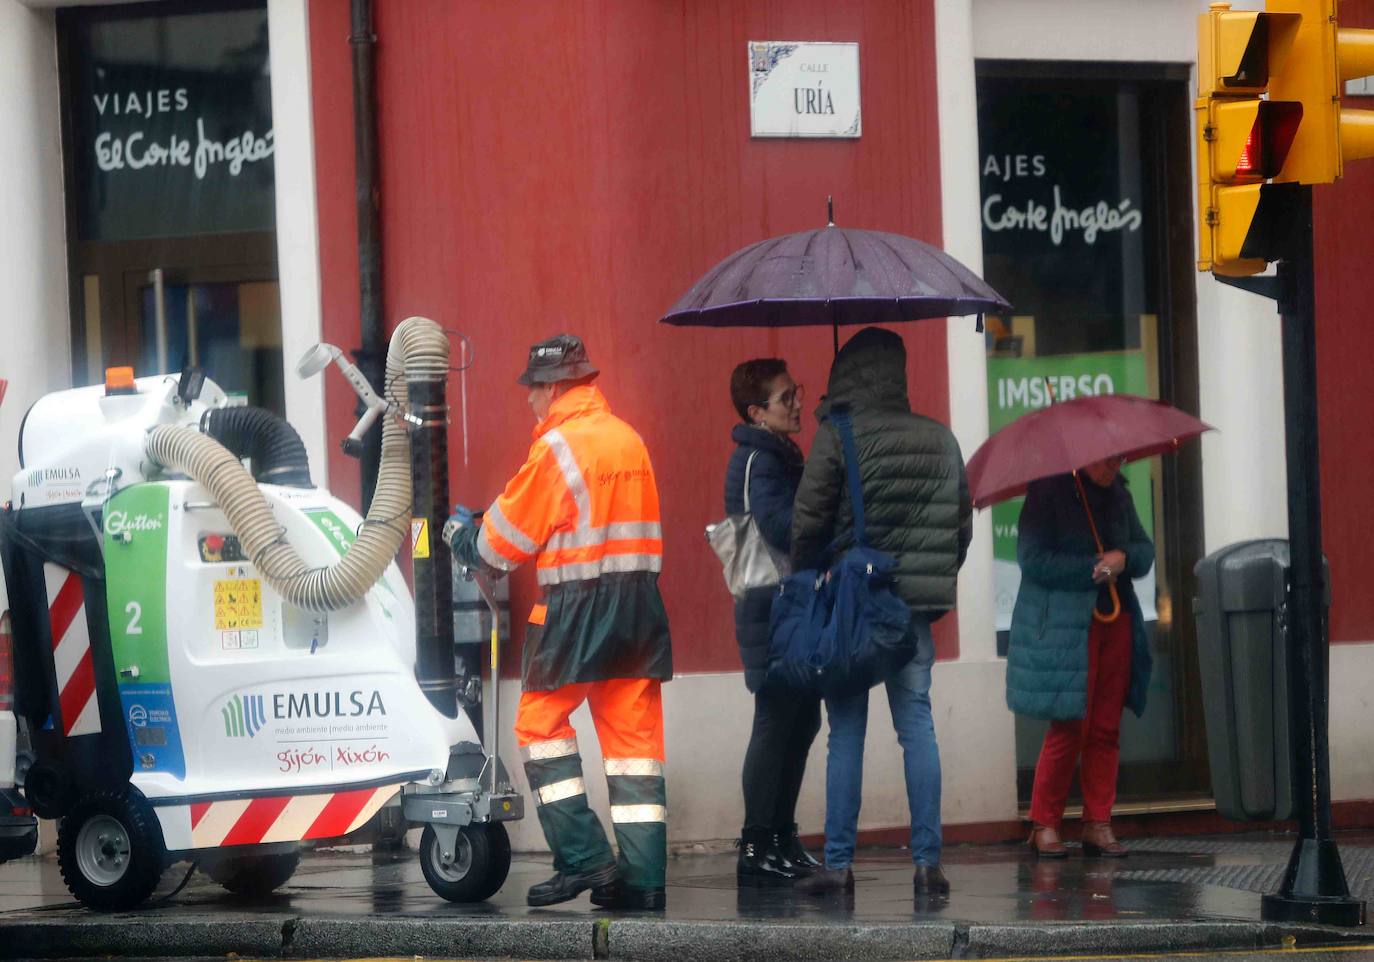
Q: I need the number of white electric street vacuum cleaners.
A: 1